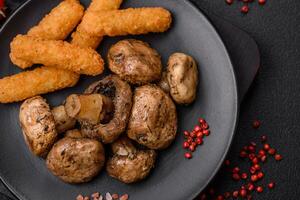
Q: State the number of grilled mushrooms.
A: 7